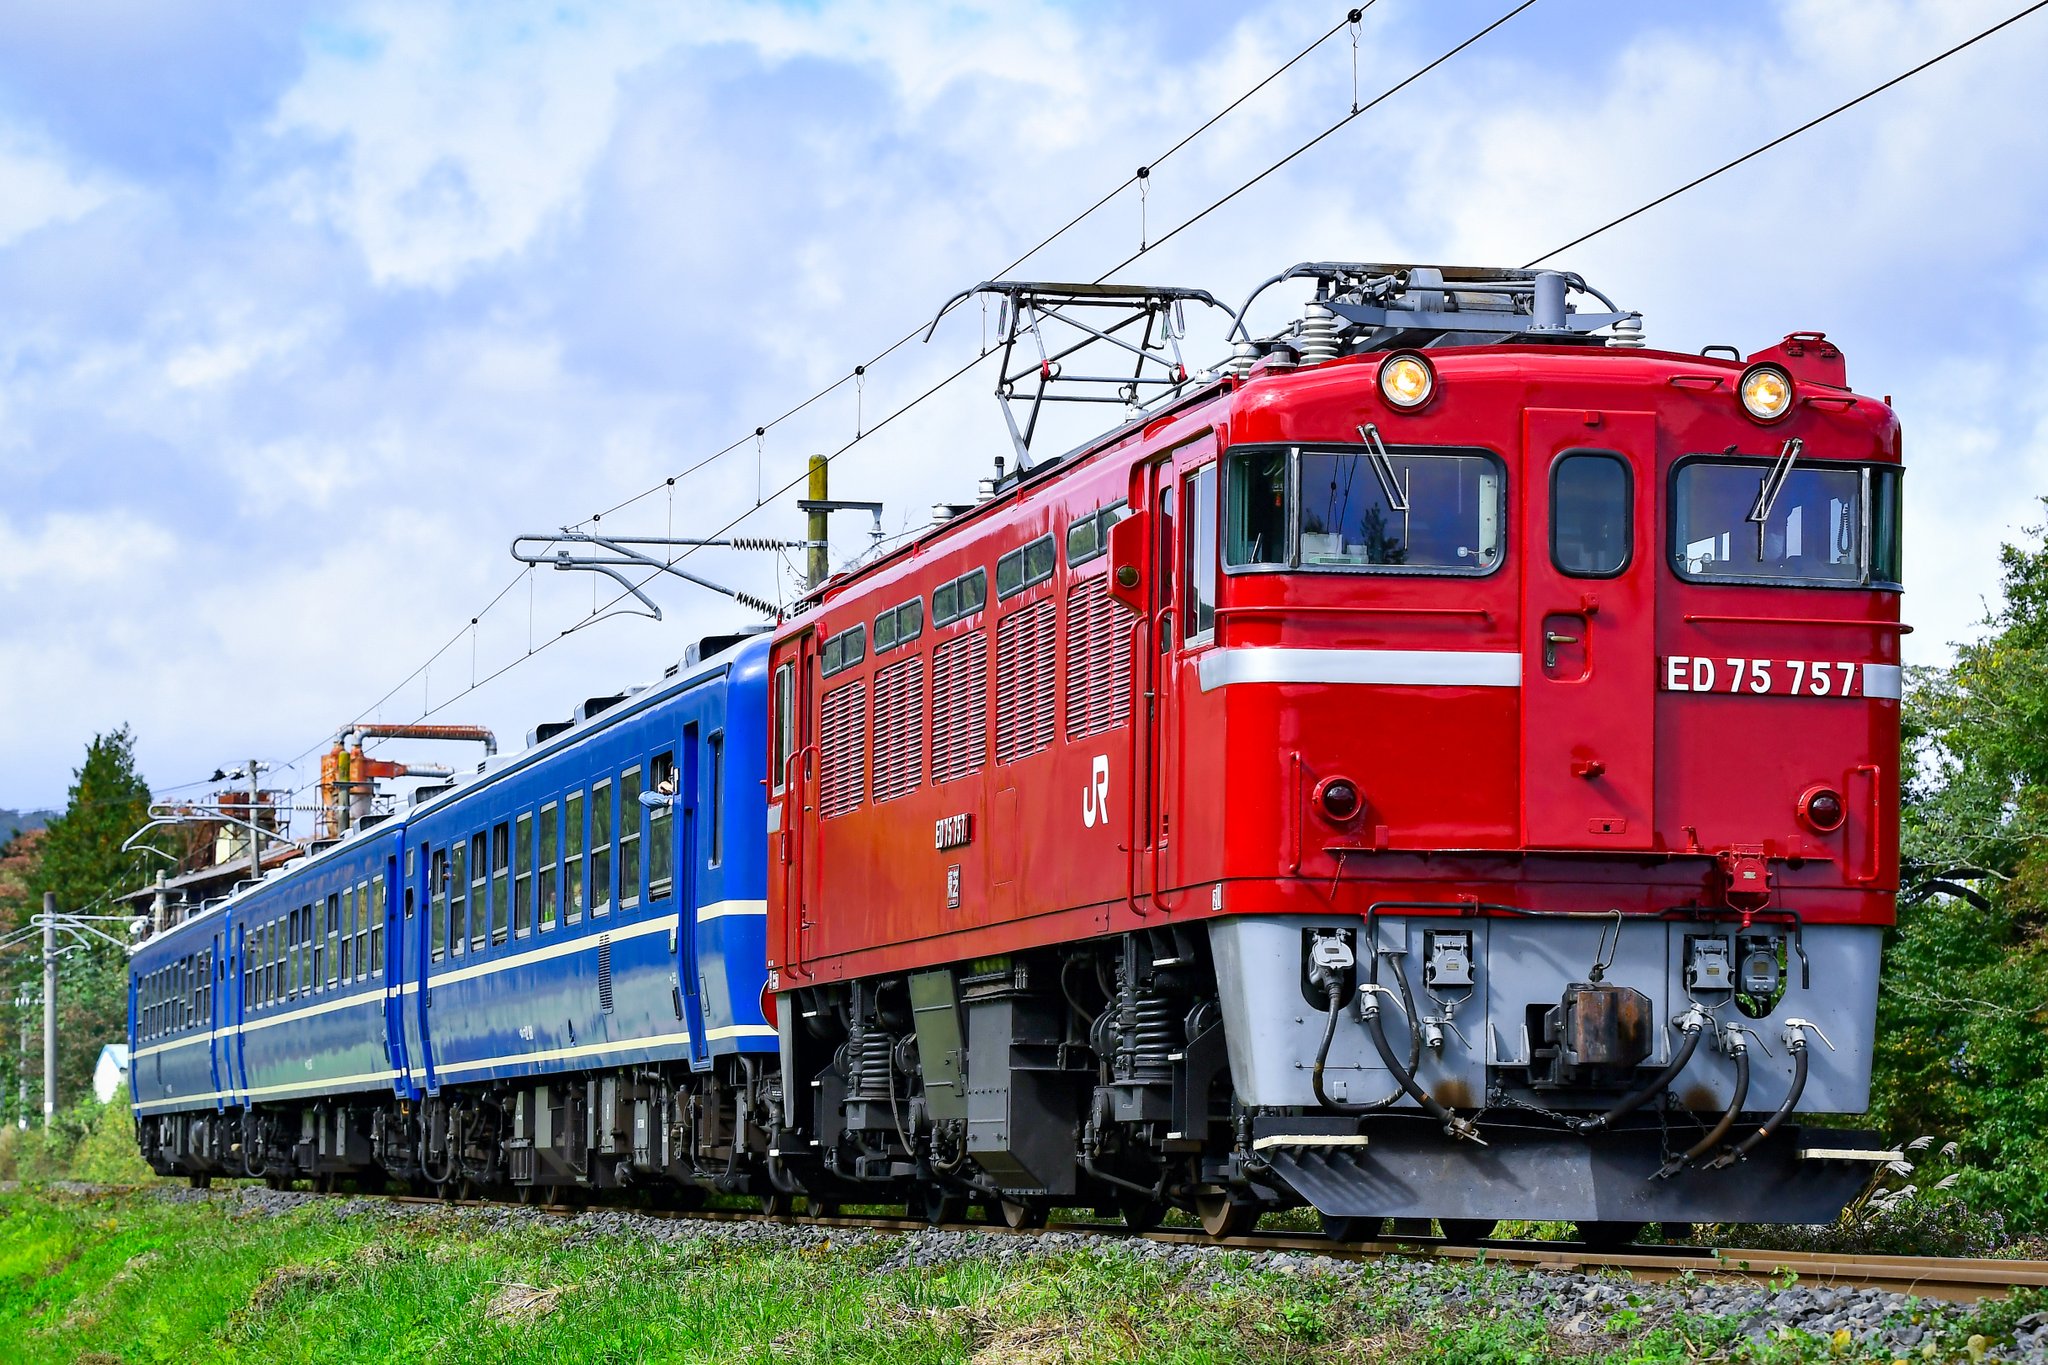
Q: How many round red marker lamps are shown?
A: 2